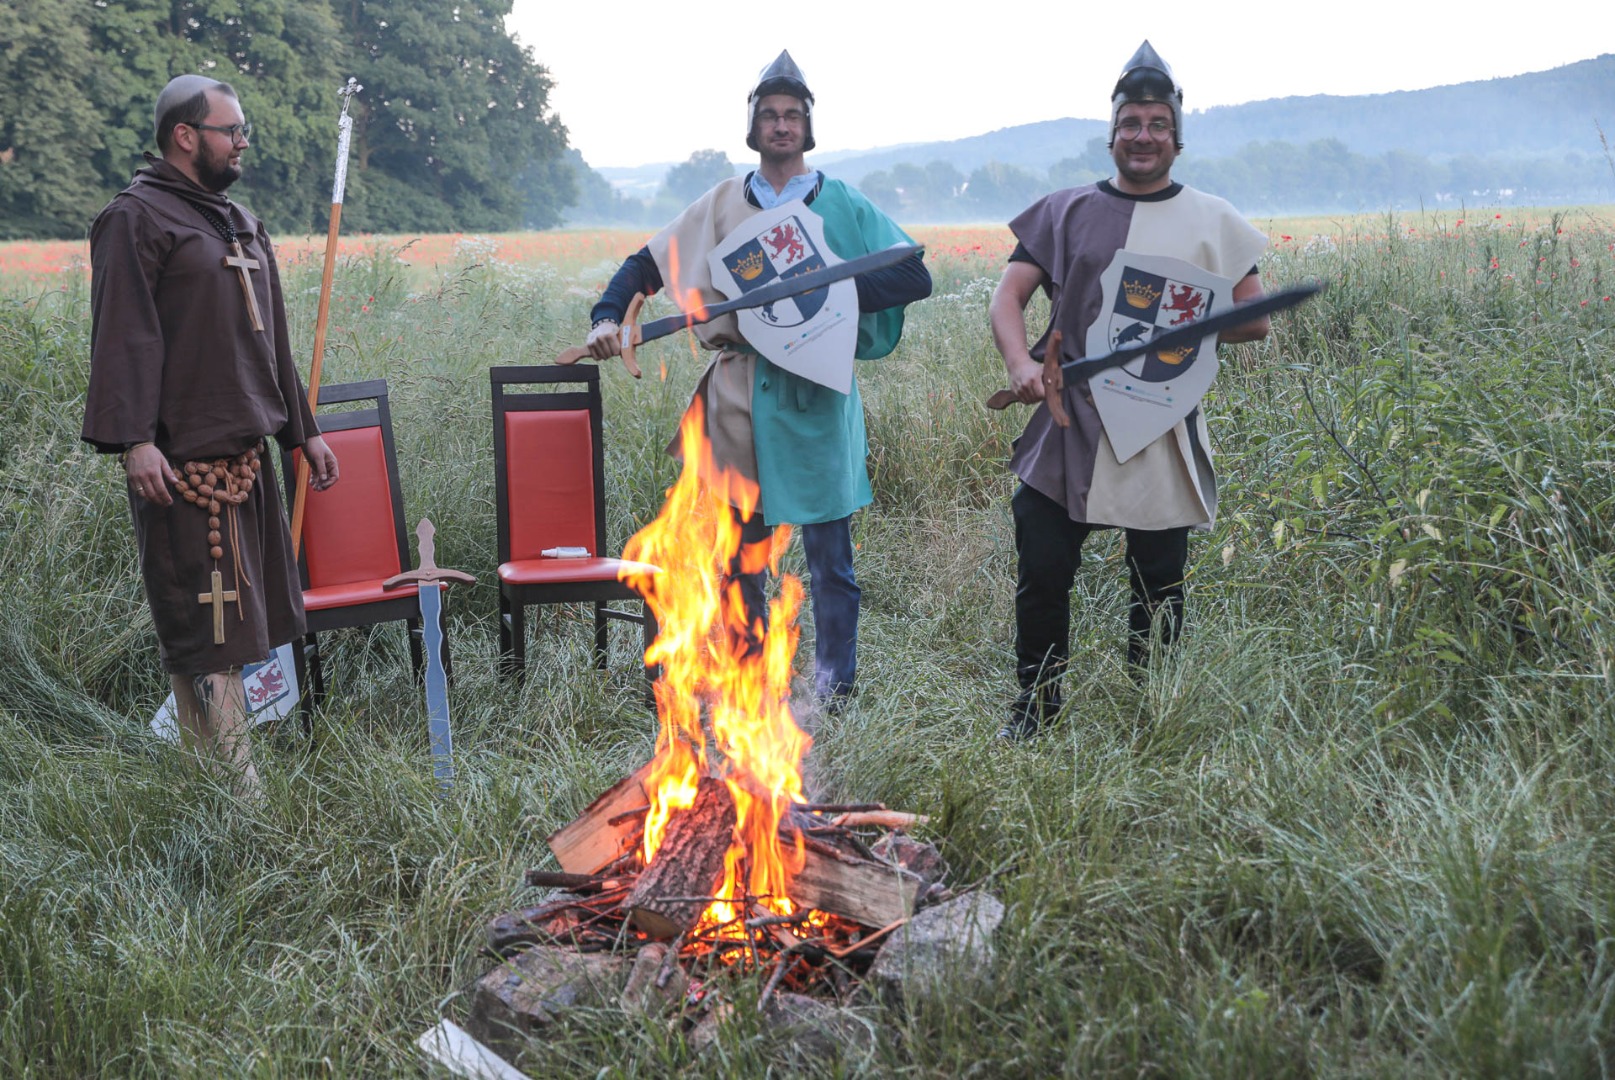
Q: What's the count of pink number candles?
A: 0